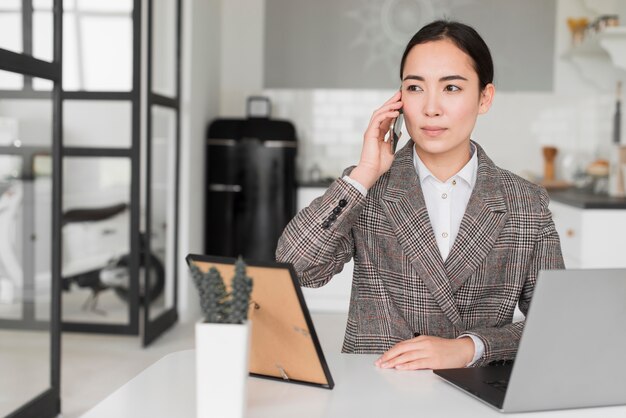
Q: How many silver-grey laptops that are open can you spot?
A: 1